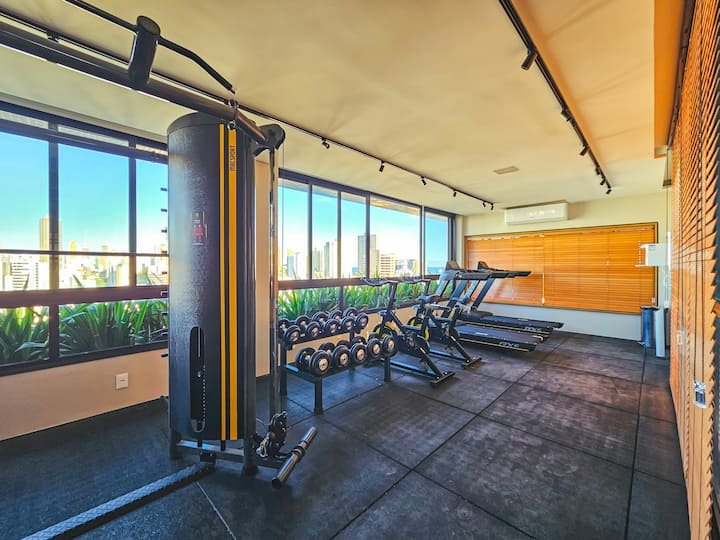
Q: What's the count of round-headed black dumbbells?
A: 10